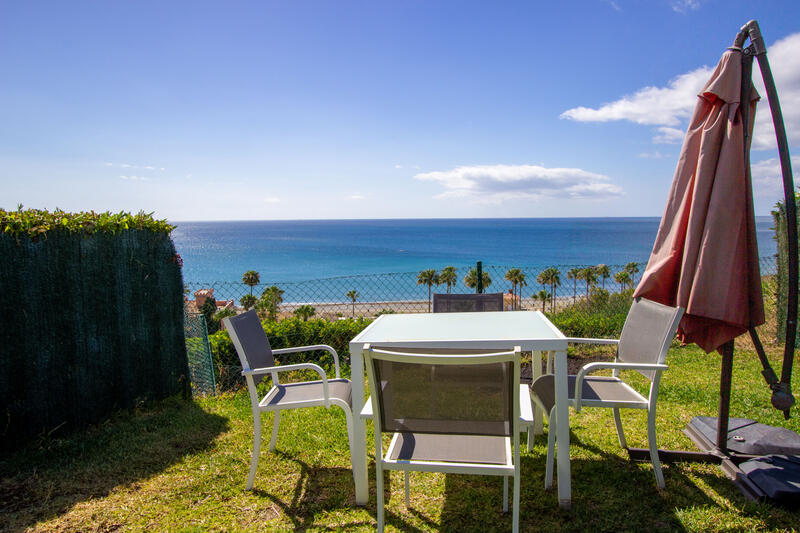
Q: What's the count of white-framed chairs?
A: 4